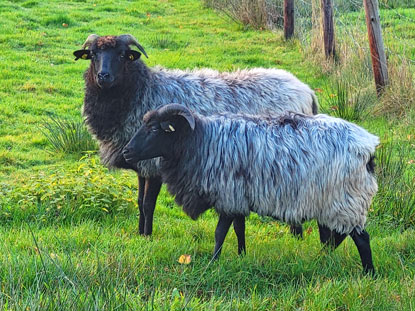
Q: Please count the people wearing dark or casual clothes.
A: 0